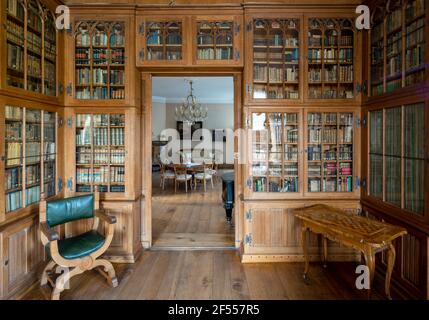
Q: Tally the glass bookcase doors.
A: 12